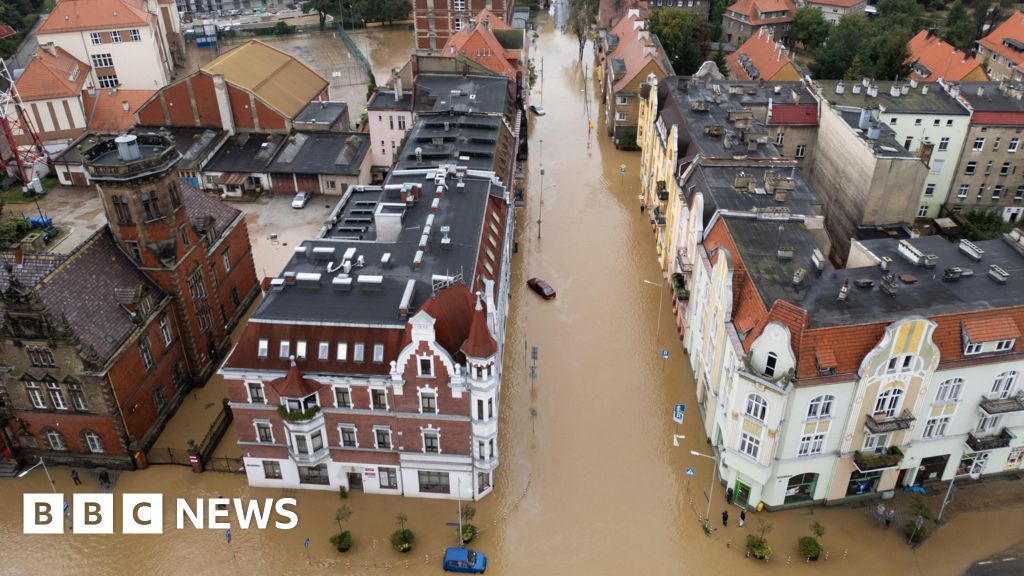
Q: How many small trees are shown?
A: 6